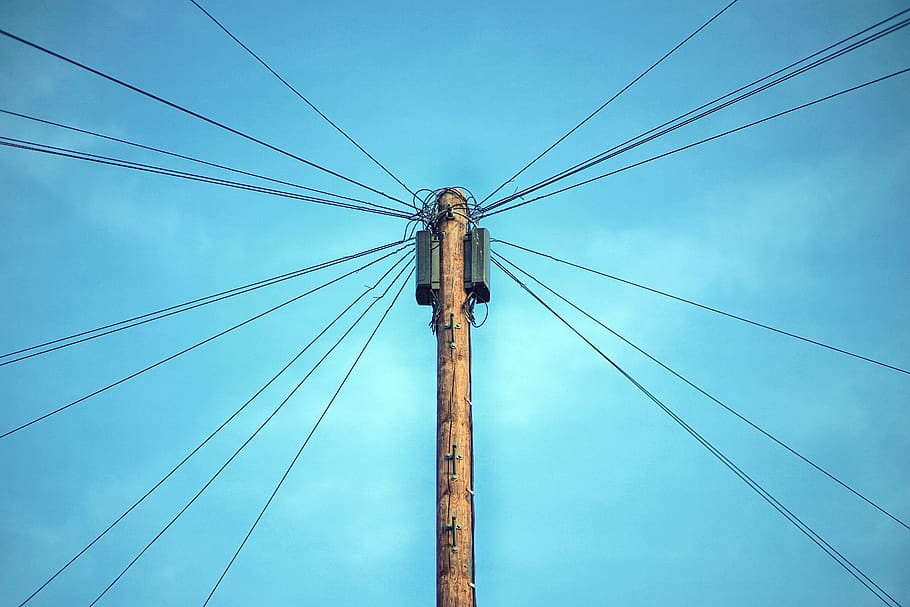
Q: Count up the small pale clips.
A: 3